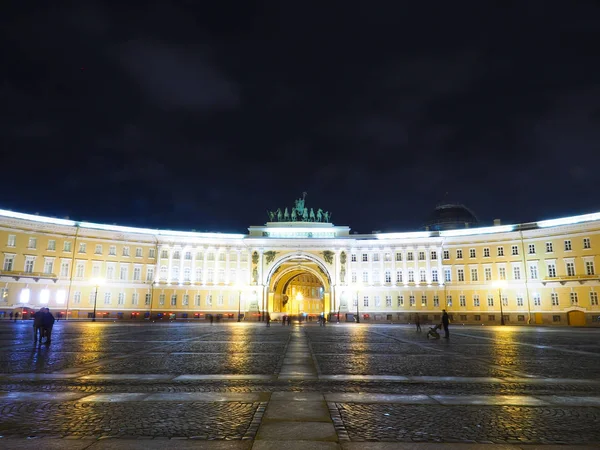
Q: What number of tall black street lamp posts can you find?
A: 4